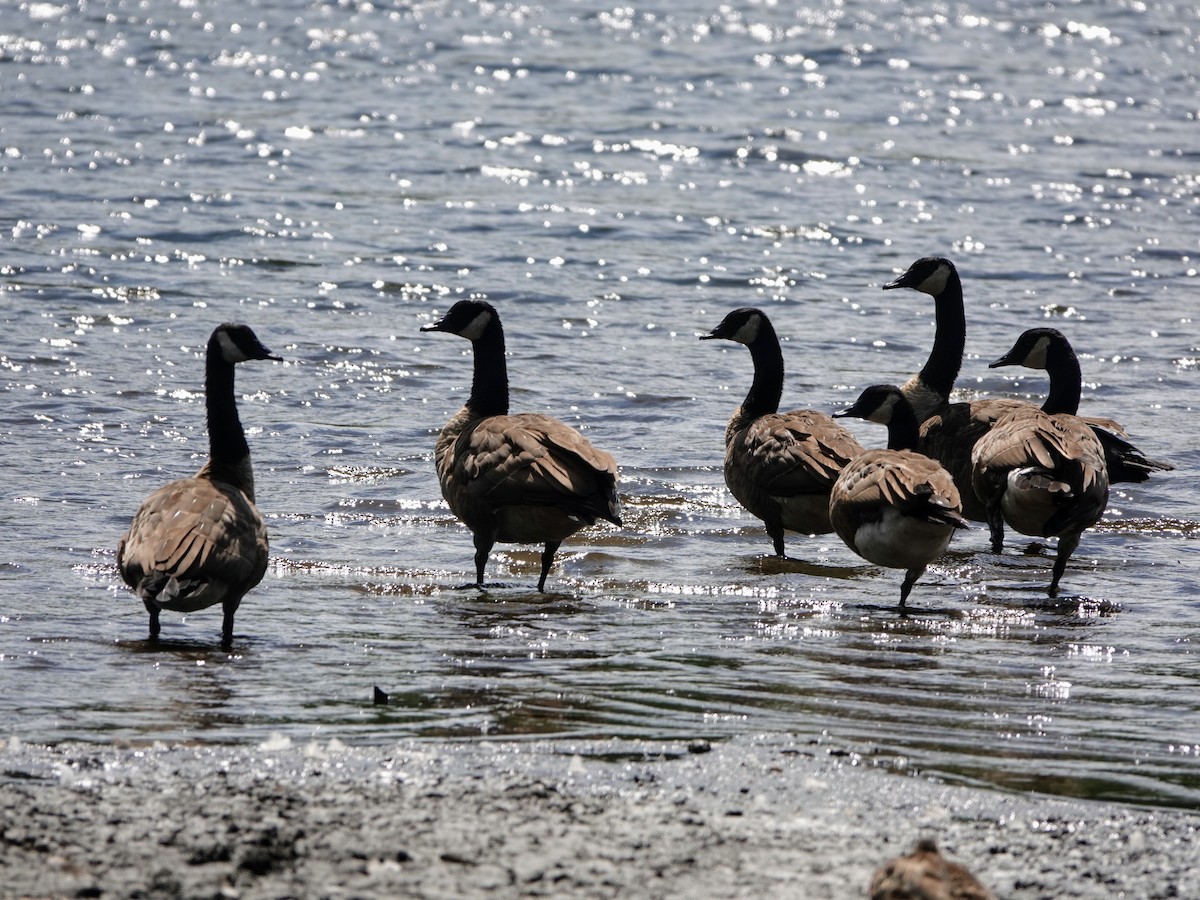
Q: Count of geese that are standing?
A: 6